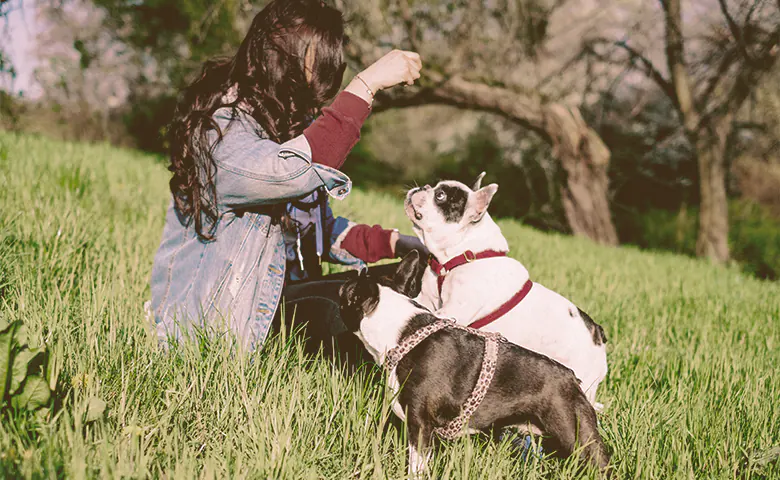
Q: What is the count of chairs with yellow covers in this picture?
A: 0